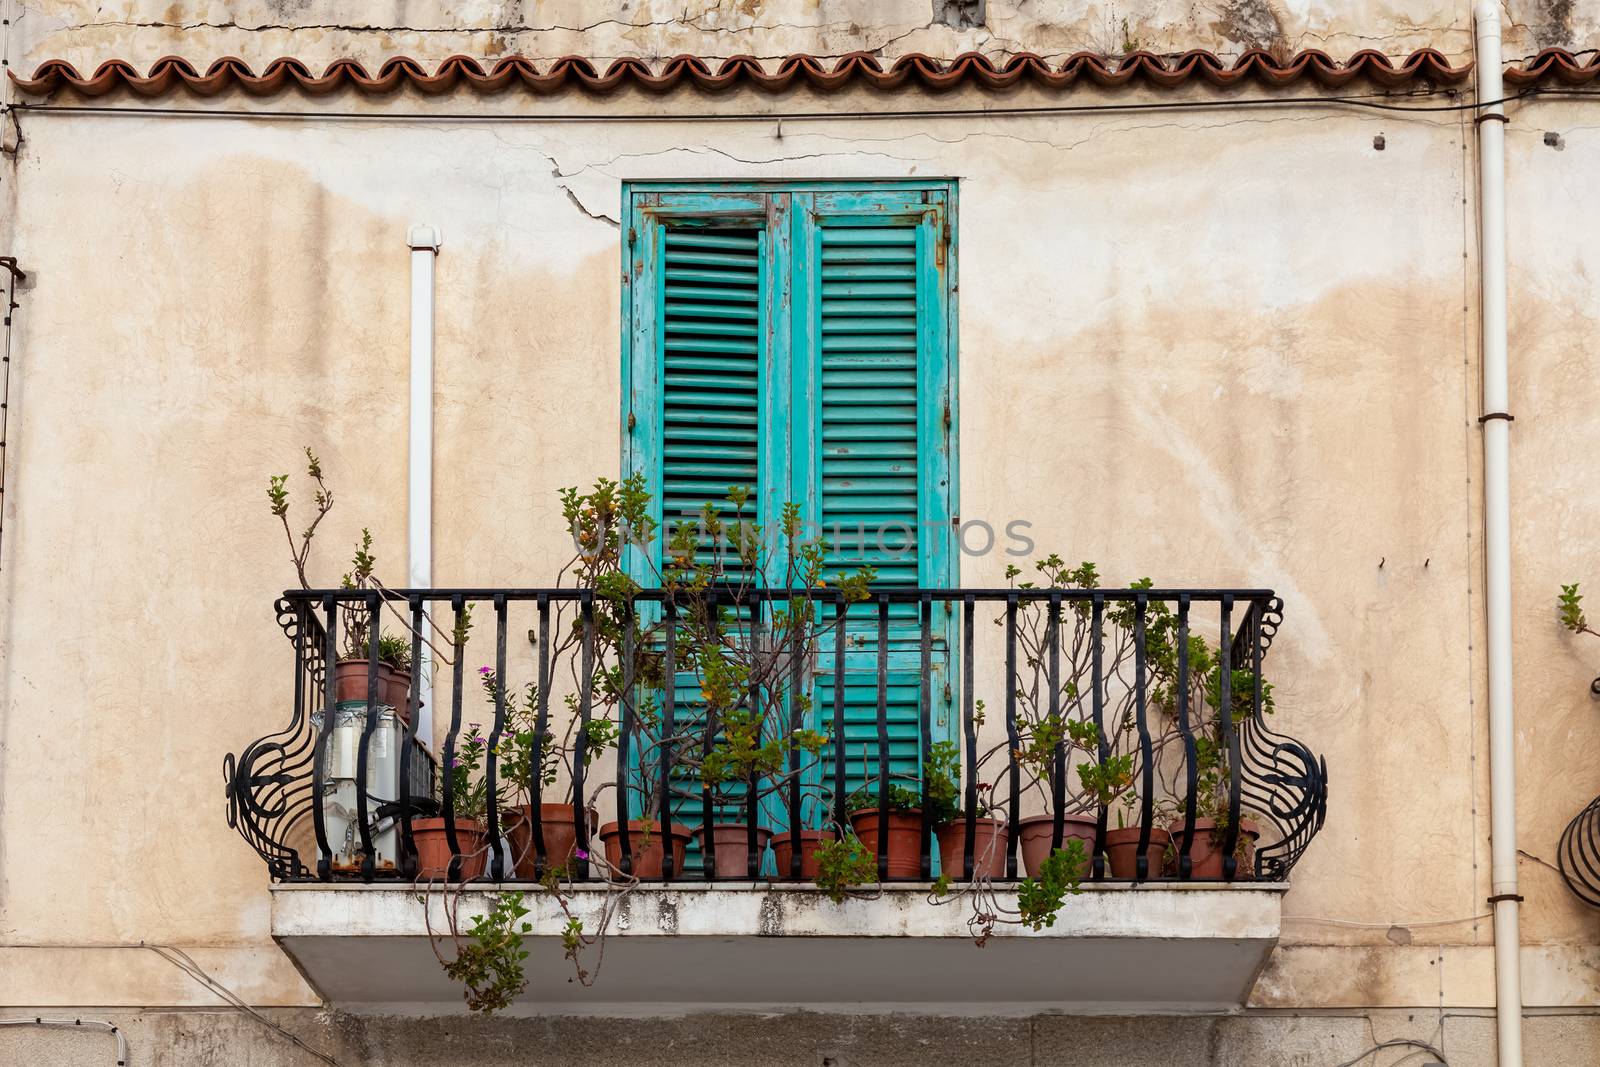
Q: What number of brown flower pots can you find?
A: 12